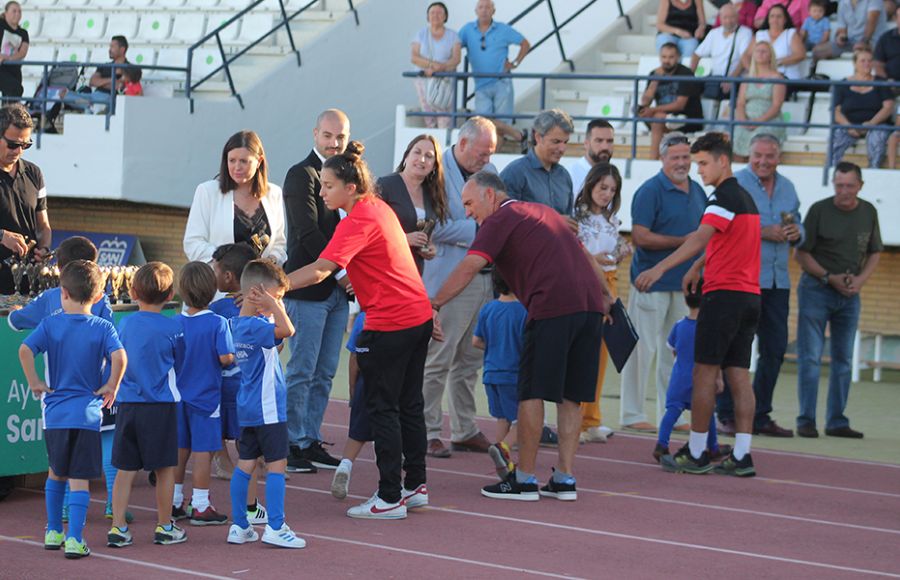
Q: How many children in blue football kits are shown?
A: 9